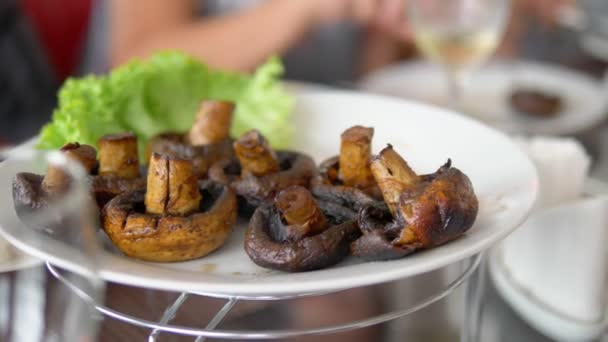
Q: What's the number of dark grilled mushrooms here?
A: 8